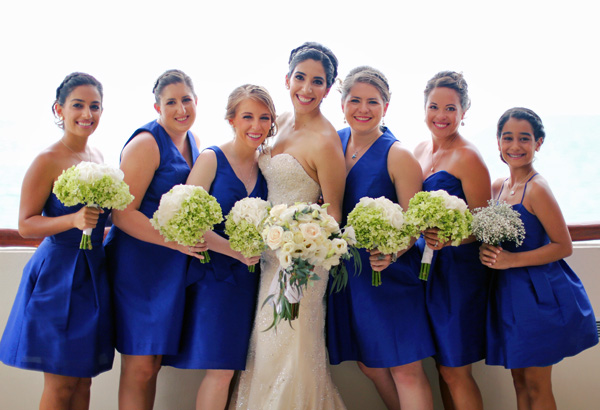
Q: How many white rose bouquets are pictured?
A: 1